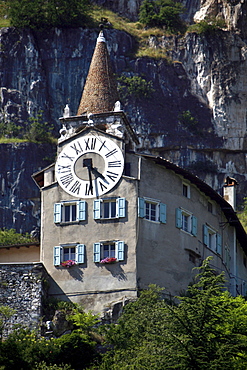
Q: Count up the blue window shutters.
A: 14